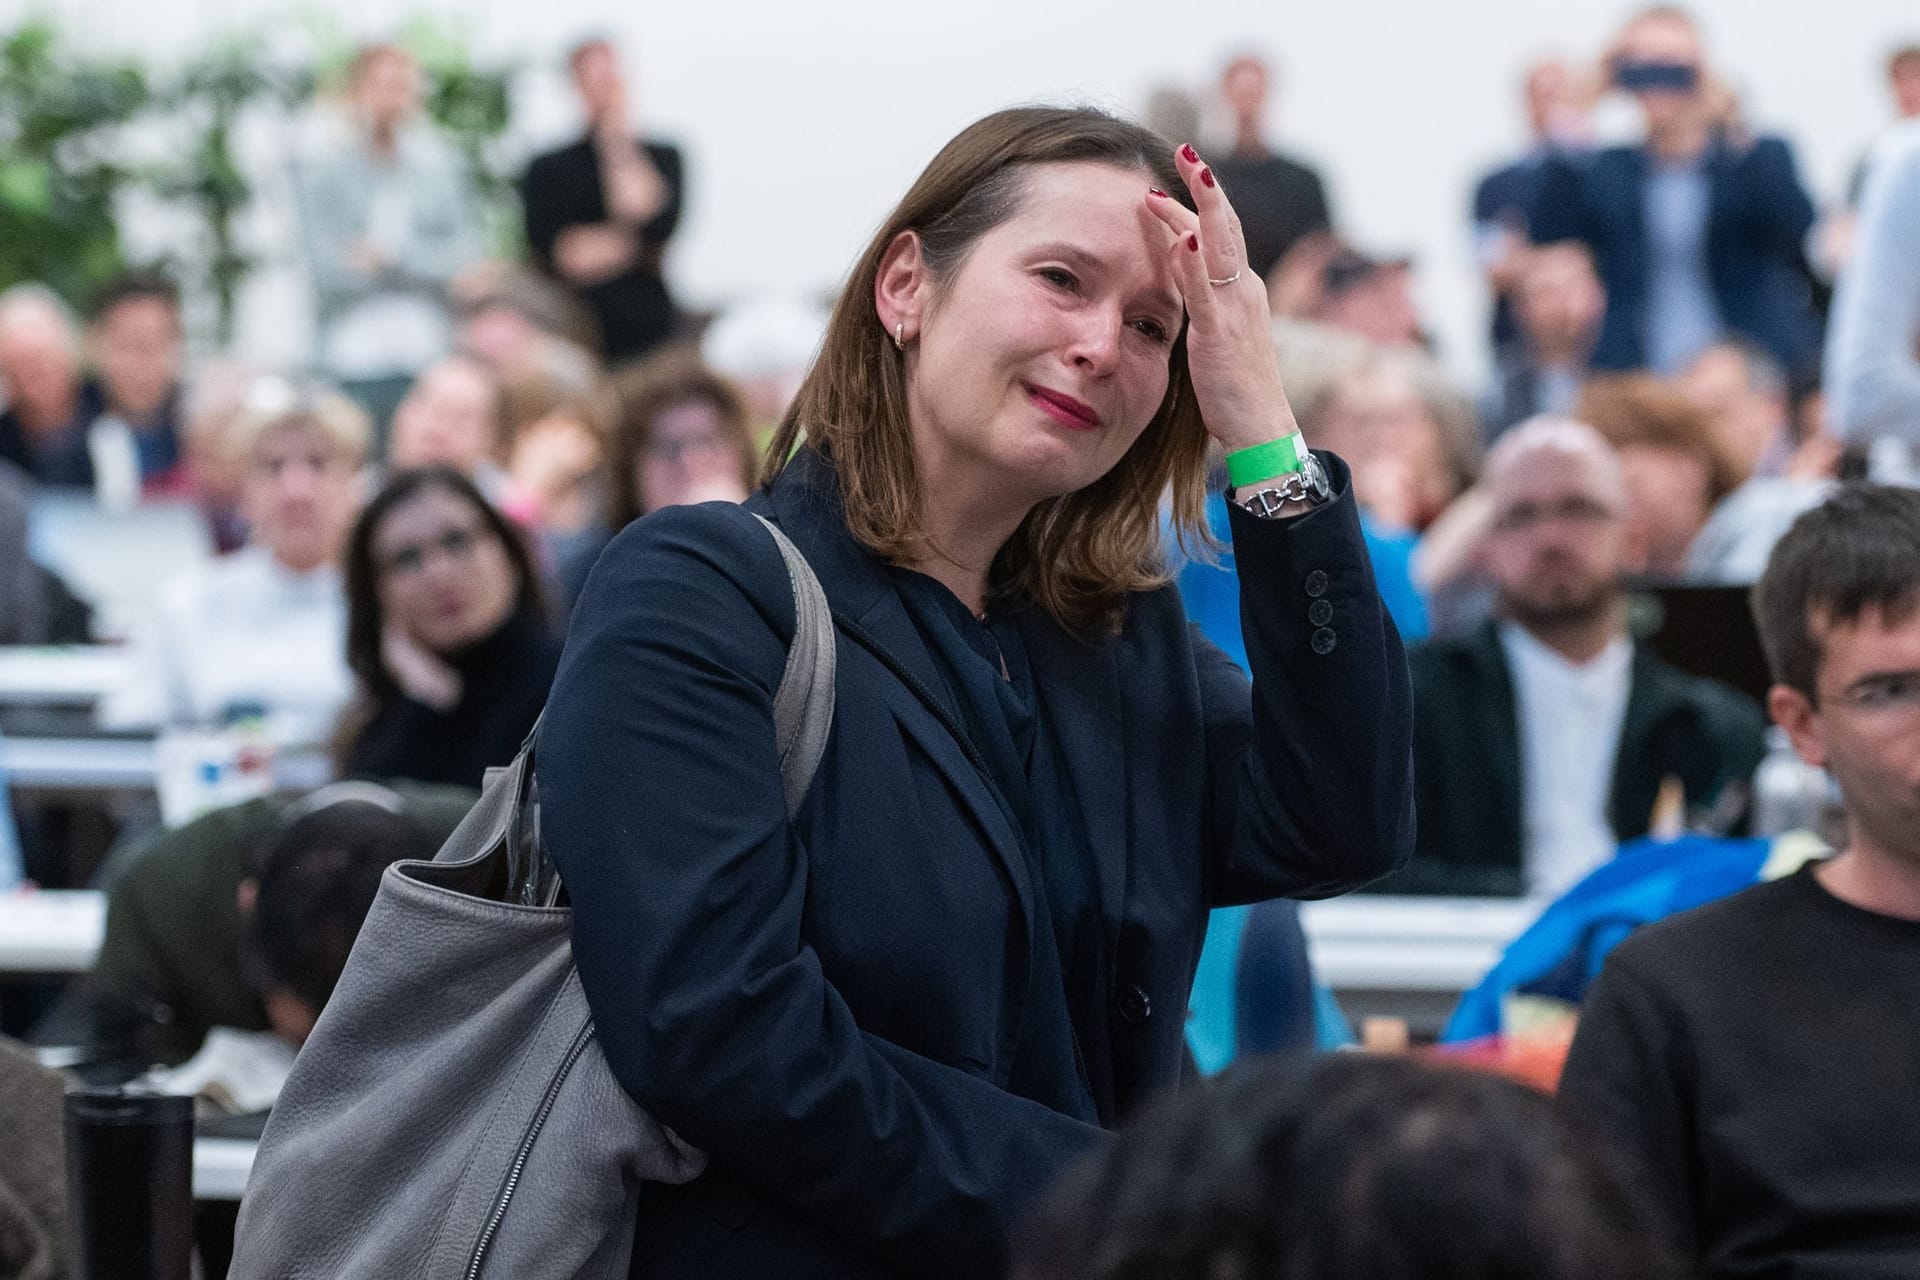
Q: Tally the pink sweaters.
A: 0